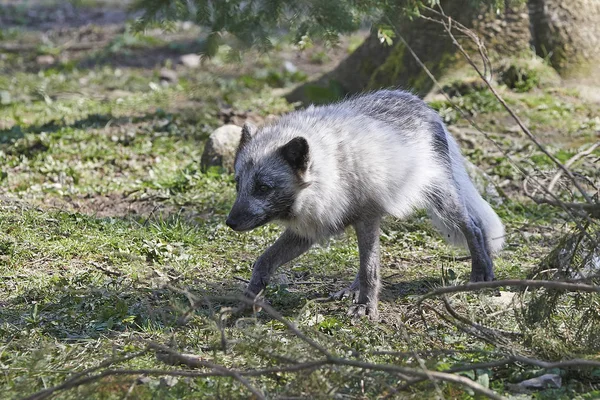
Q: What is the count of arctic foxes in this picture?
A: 1